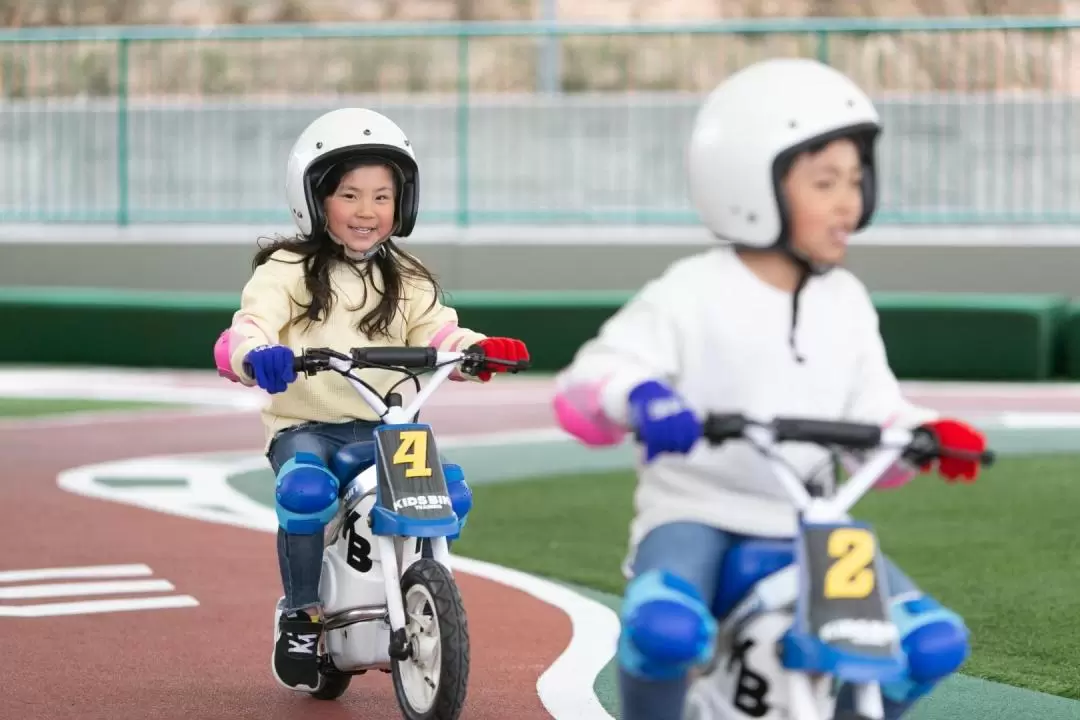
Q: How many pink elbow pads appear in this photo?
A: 4